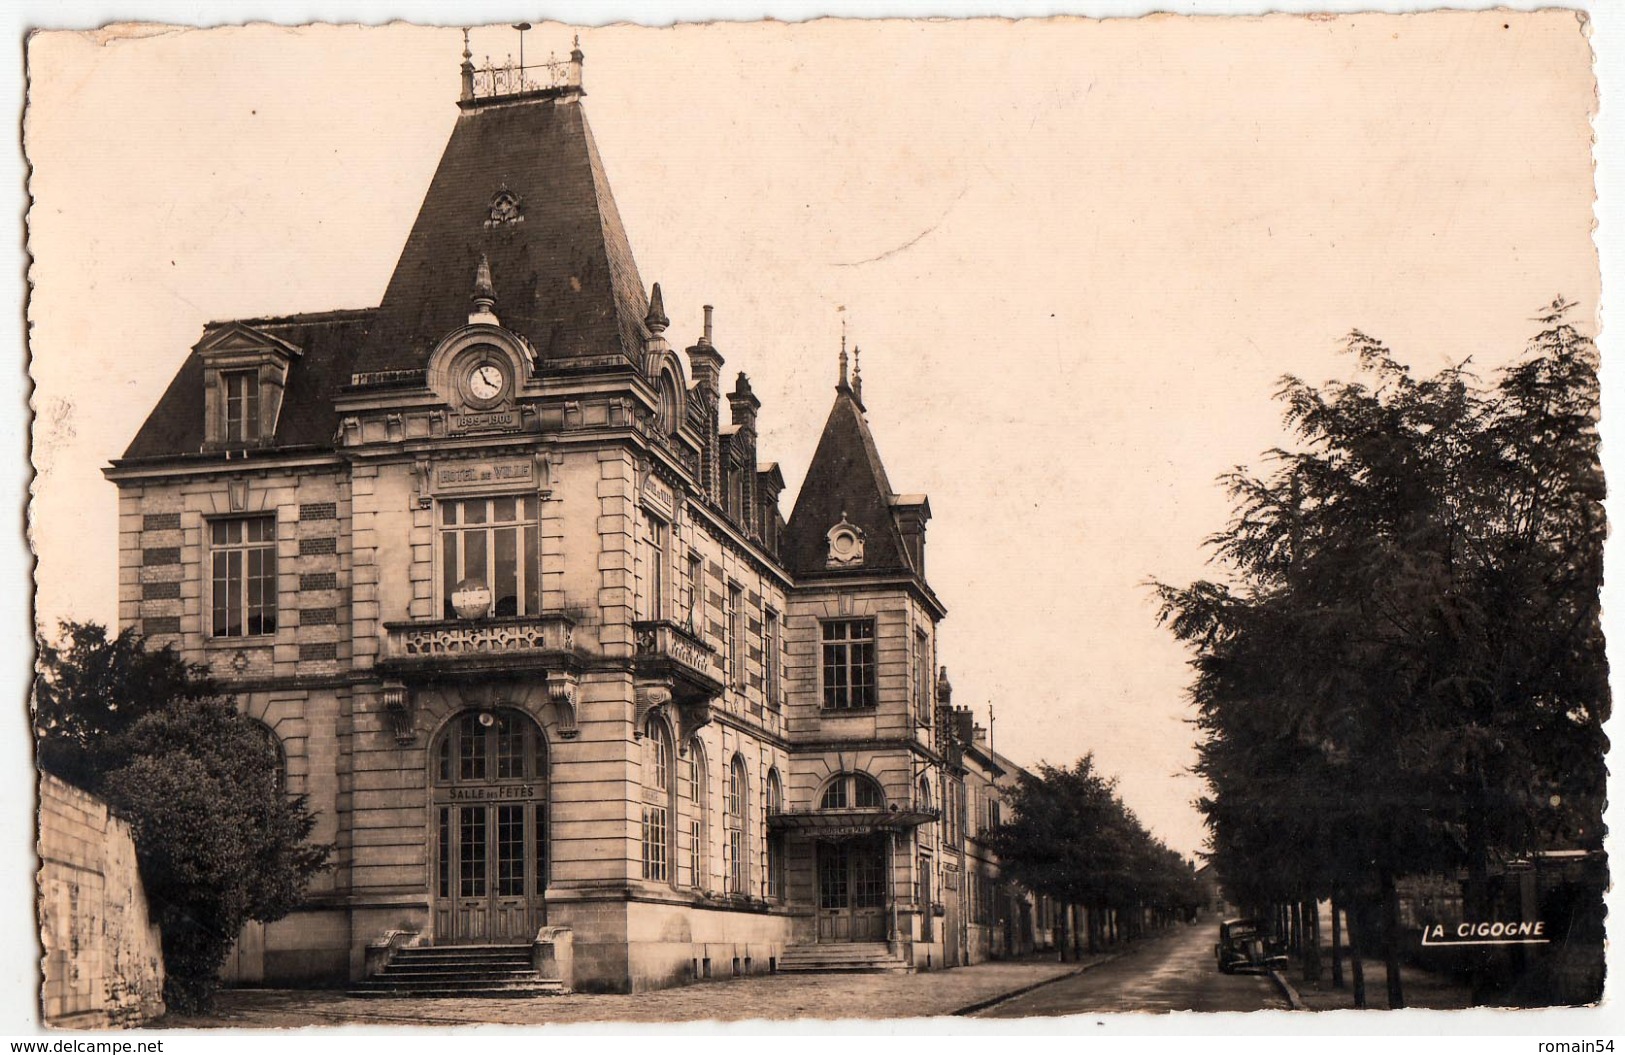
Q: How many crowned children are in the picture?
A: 0